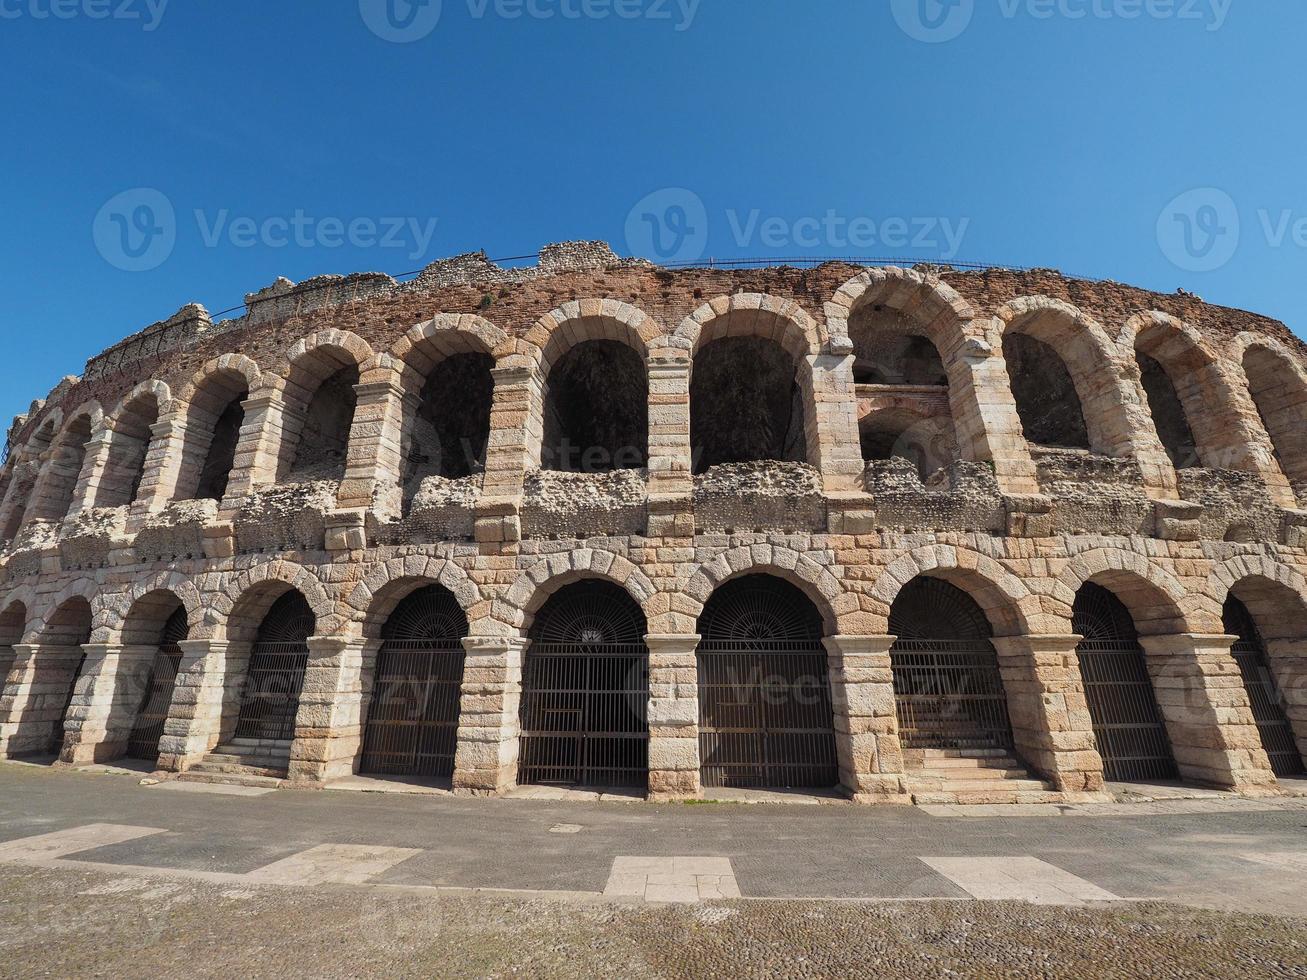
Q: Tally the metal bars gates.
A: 8